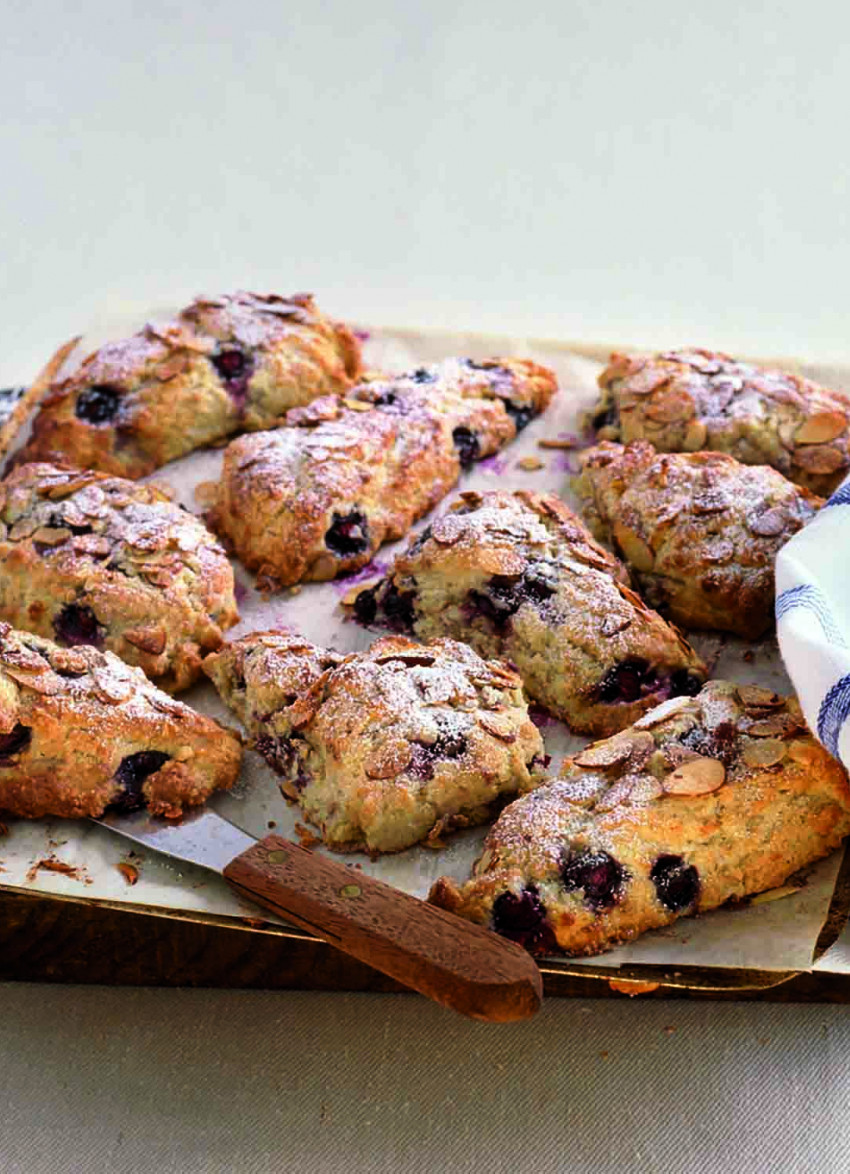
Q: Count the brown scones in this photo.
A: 9